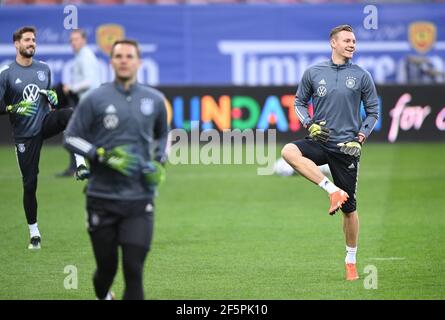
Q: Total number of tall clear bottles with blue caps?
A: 0